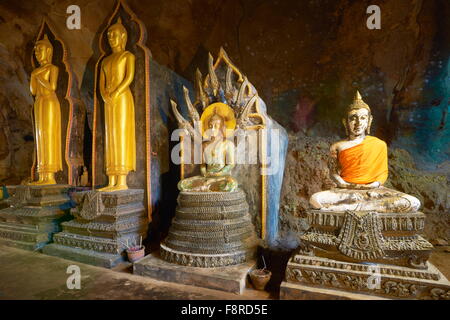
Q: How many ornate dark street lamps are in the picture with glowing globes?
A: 0